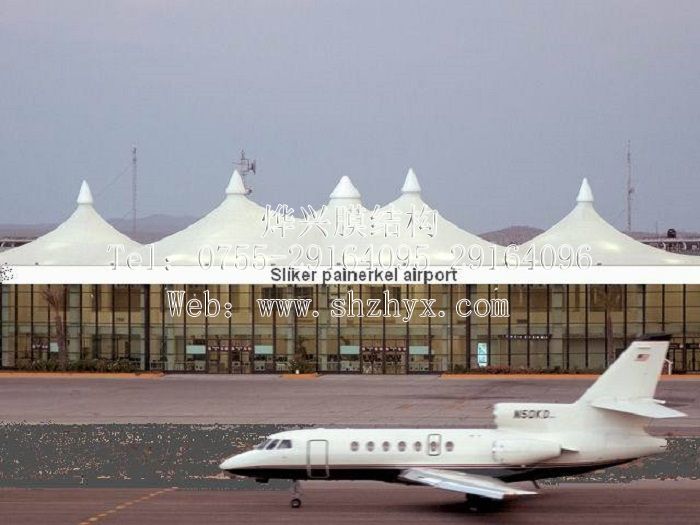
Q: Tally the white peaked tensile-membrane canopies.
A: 5